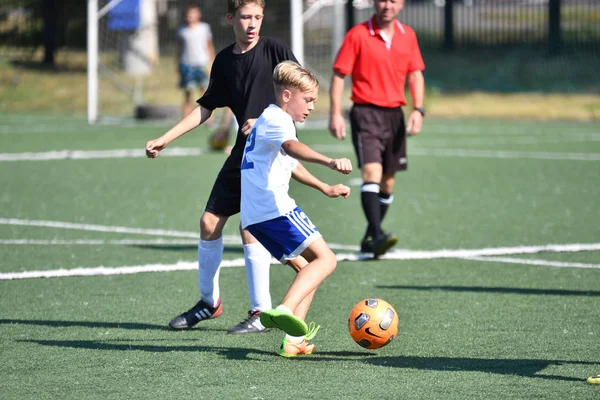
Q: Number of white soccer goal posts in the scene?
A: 2